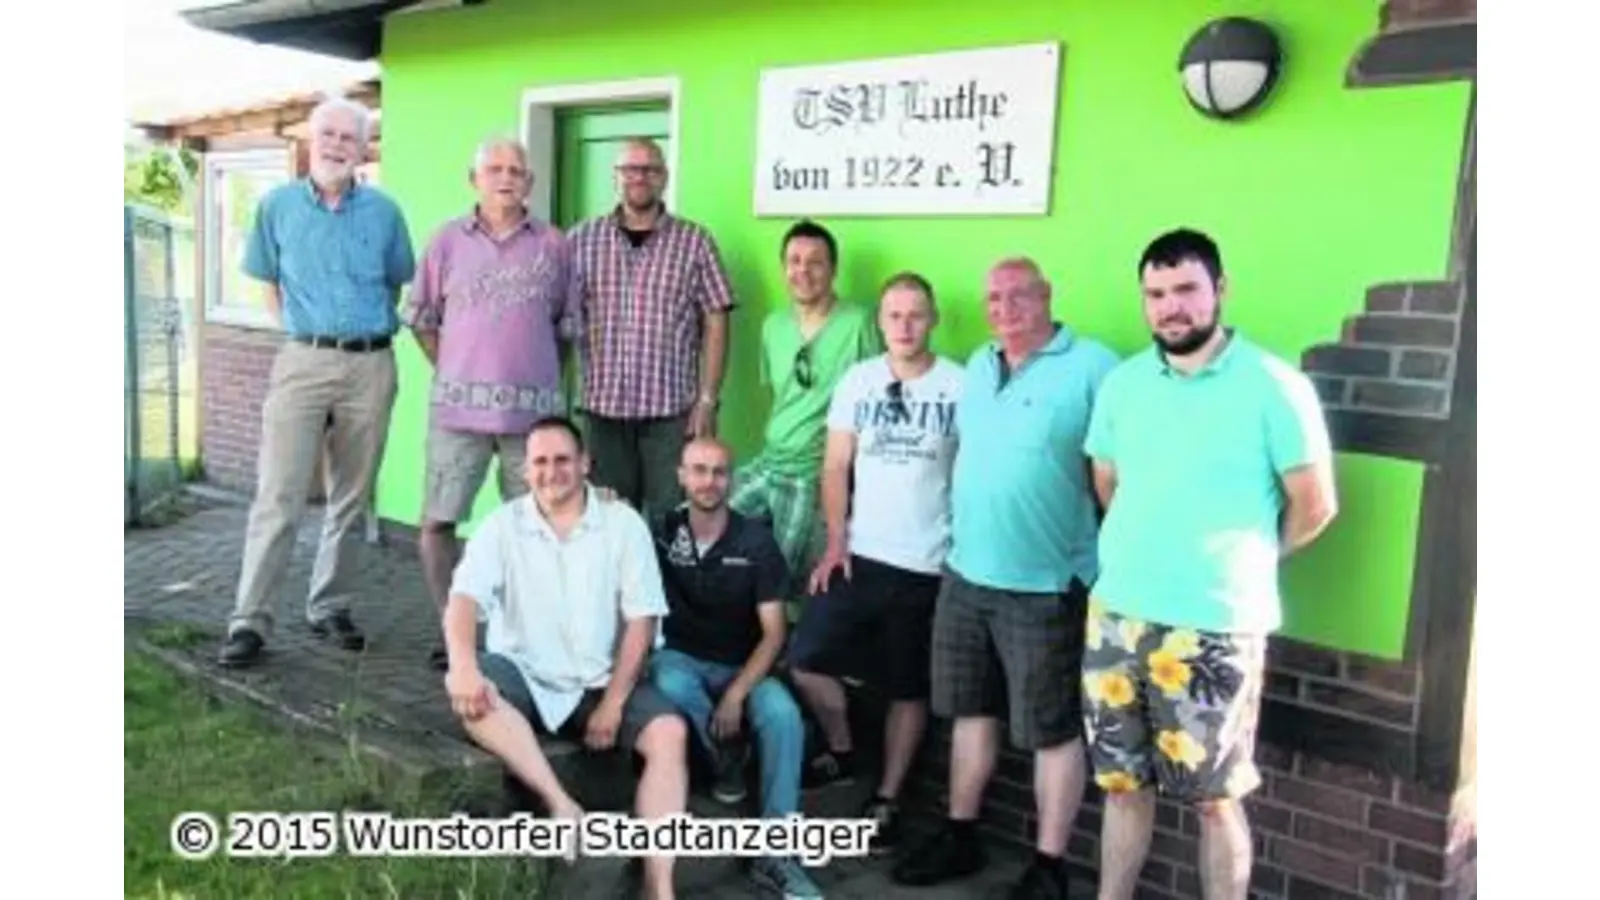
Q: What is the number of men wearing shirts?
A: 9